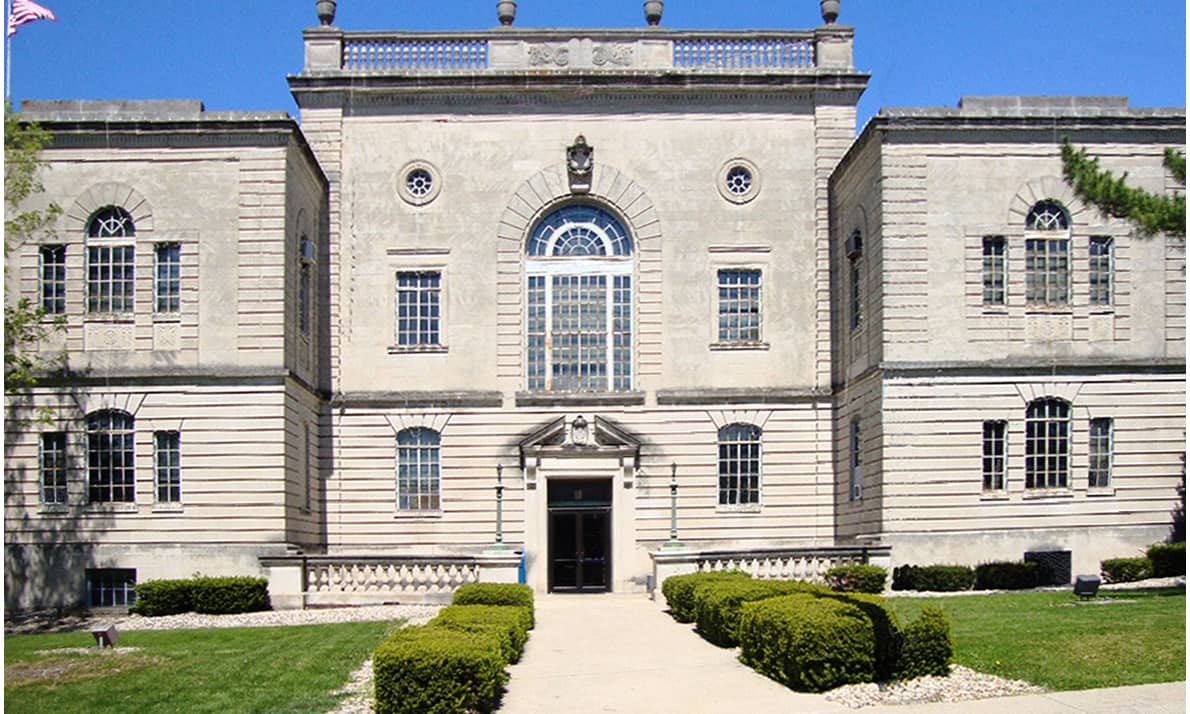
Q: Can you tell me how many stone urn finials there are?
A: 4